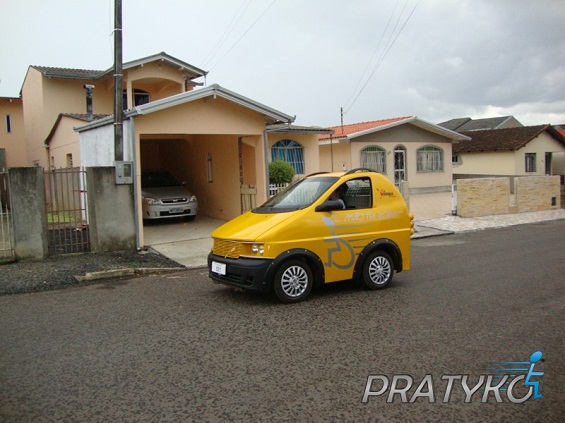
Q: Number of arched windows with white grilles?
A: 3